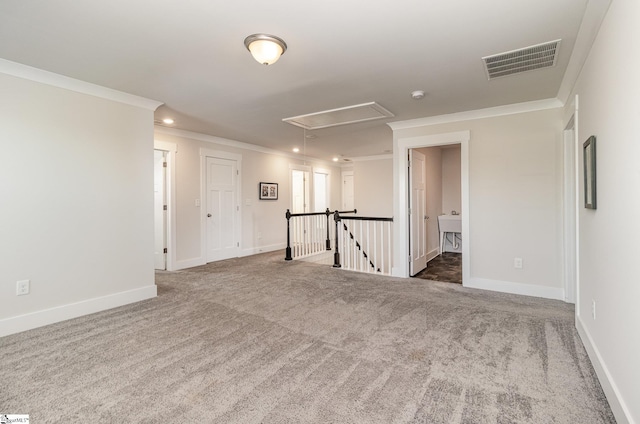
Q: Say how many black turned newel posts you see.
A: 3